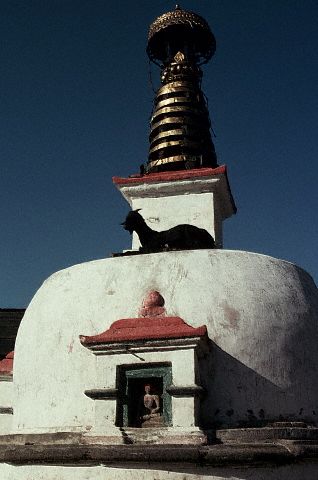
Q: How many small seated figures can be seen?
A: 1